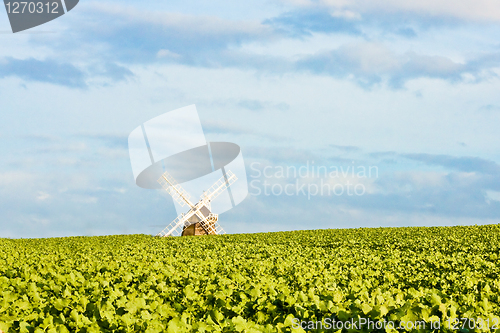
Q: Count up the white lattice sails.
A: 4